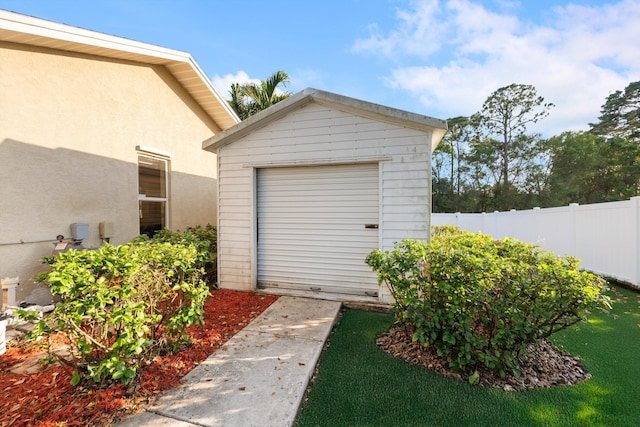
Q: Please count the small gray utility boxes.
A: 2